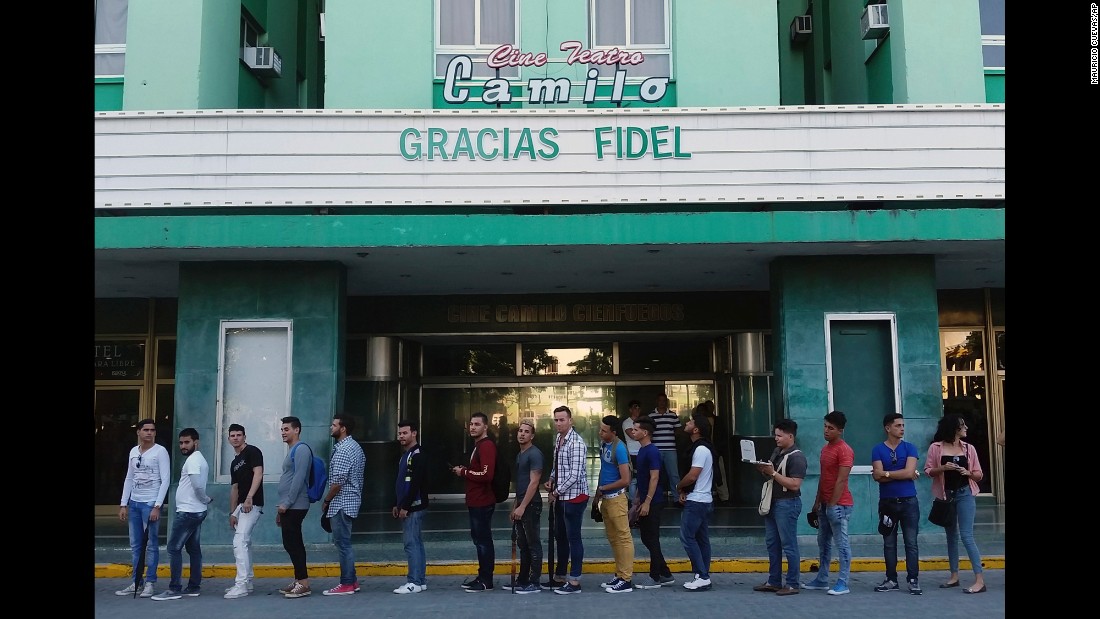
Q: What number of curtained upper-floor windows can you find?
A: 4